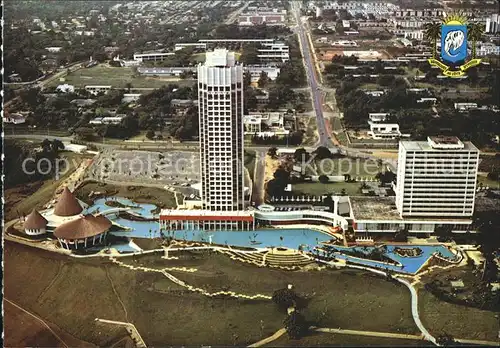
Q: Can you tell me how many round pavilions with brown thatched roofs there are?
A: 3